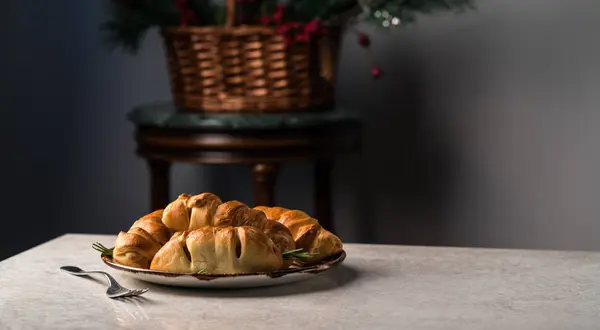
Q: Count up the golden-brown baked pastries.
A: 4